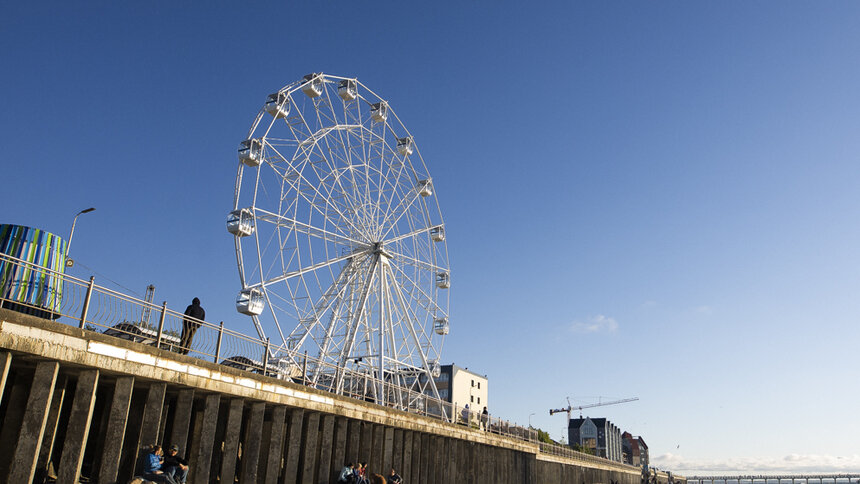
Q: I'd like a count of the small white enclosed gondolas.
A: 13